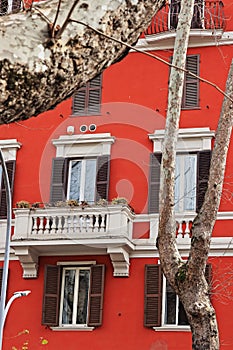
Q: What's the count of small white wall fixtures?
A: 3